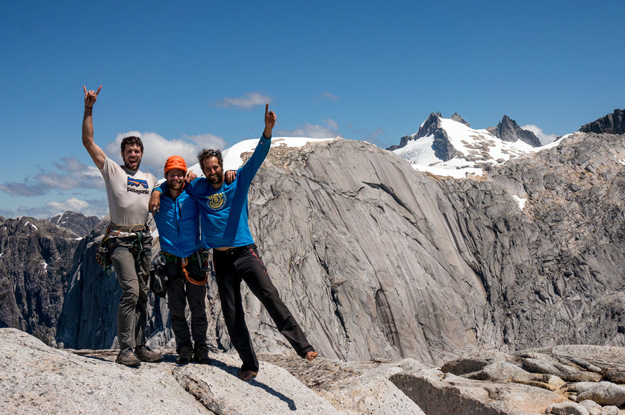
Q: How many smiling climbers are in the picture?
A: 3